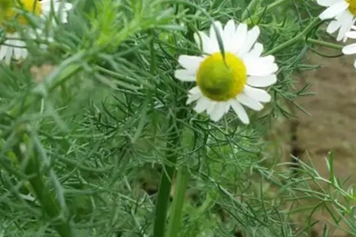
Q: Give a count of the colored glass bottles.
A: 0